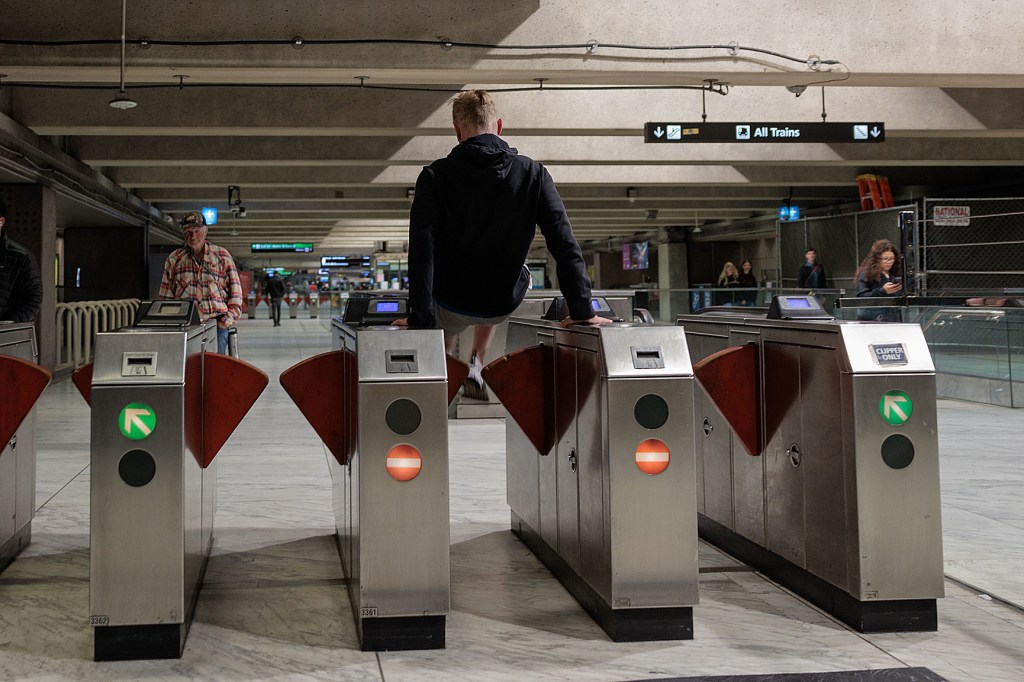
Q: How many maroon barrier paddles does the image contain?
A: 7